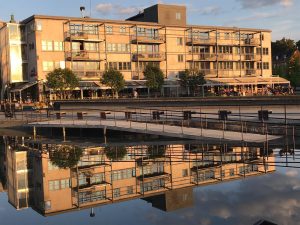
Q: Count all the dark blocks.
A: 8